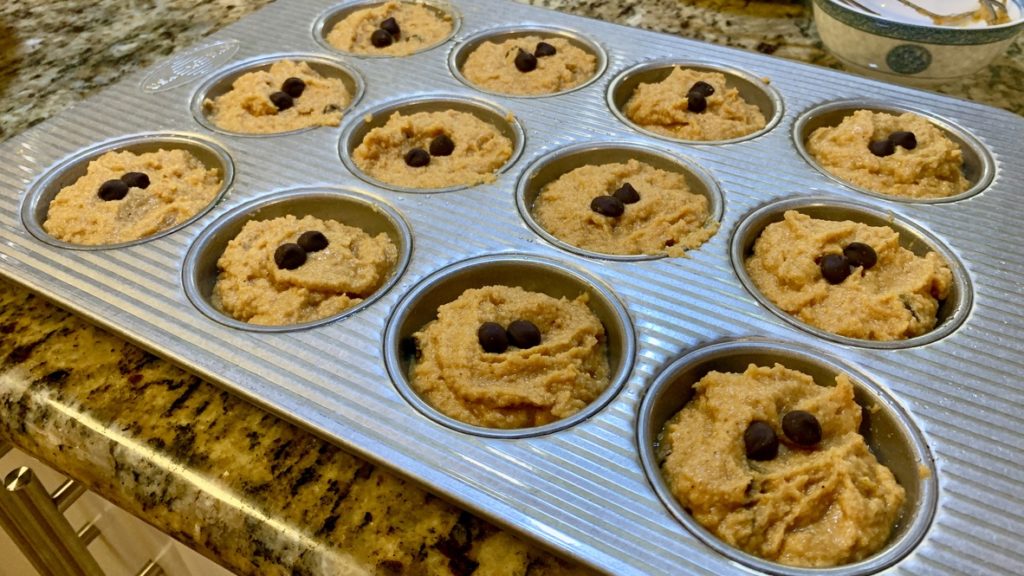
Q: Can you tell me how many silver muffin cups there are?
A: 12